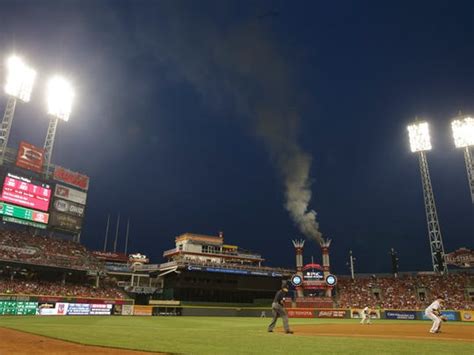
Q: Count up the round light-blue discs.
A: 2